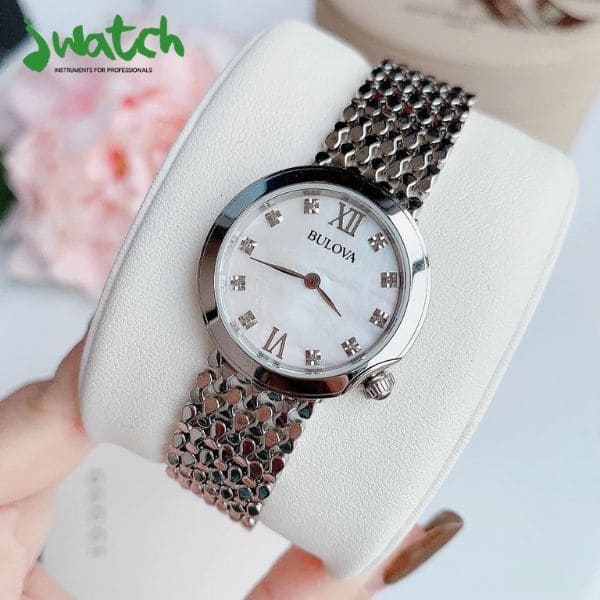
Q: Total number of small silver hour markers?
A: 10